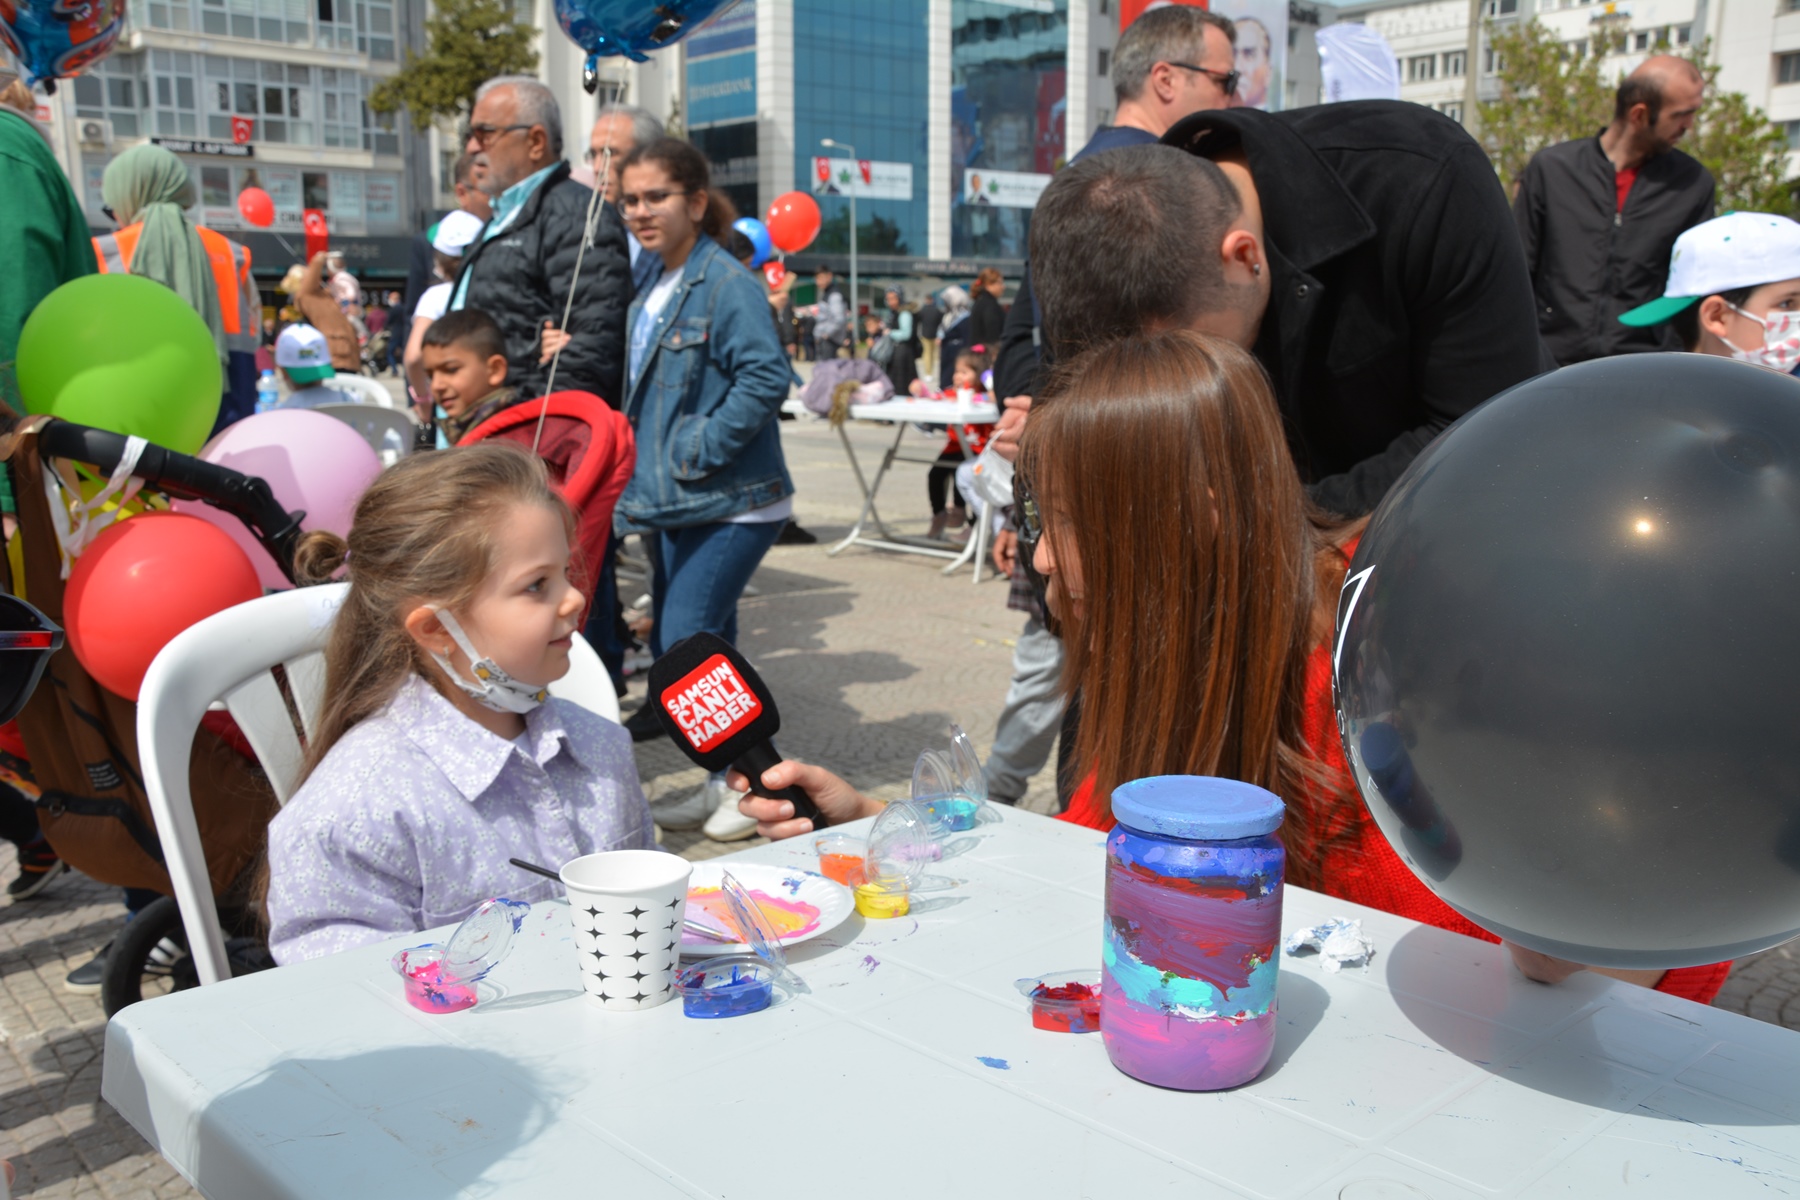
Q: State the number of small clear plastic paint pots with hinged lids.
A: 7